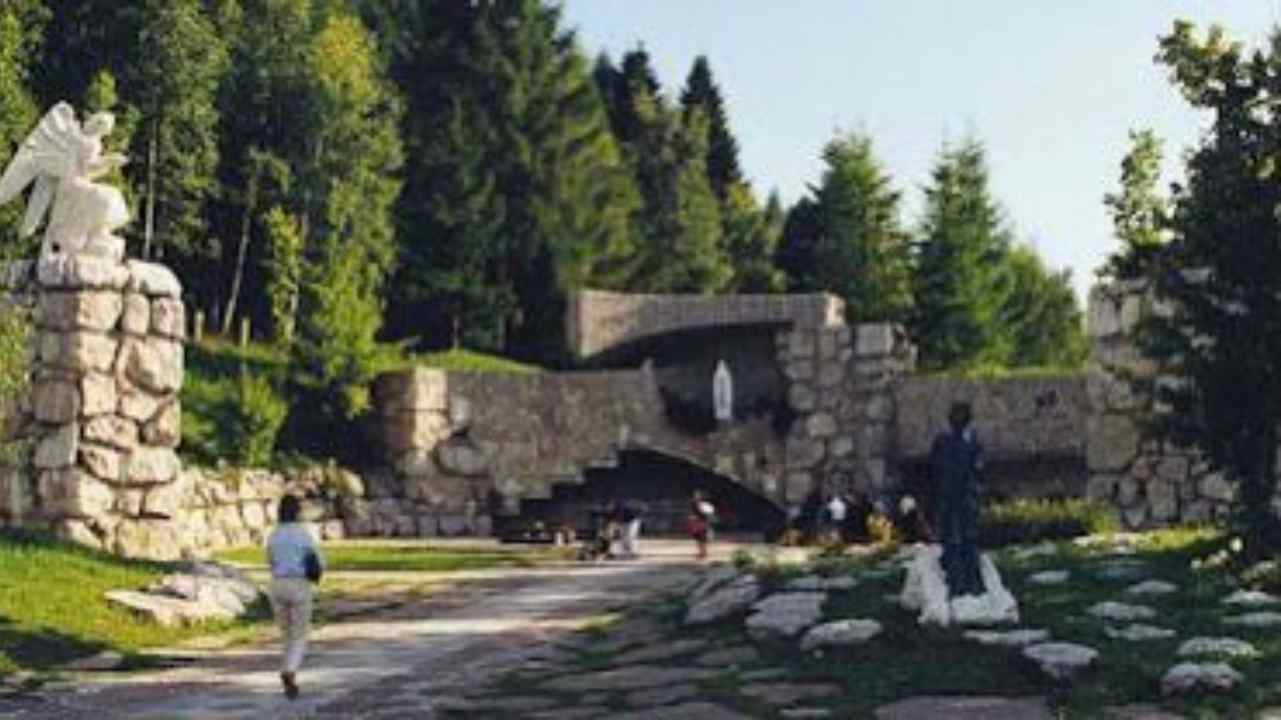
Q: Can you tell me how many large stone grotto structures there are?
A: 1